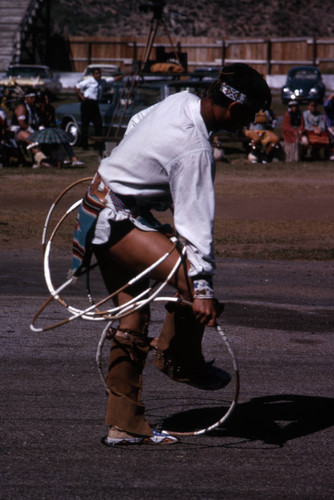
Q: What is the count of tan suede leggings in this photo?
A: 2